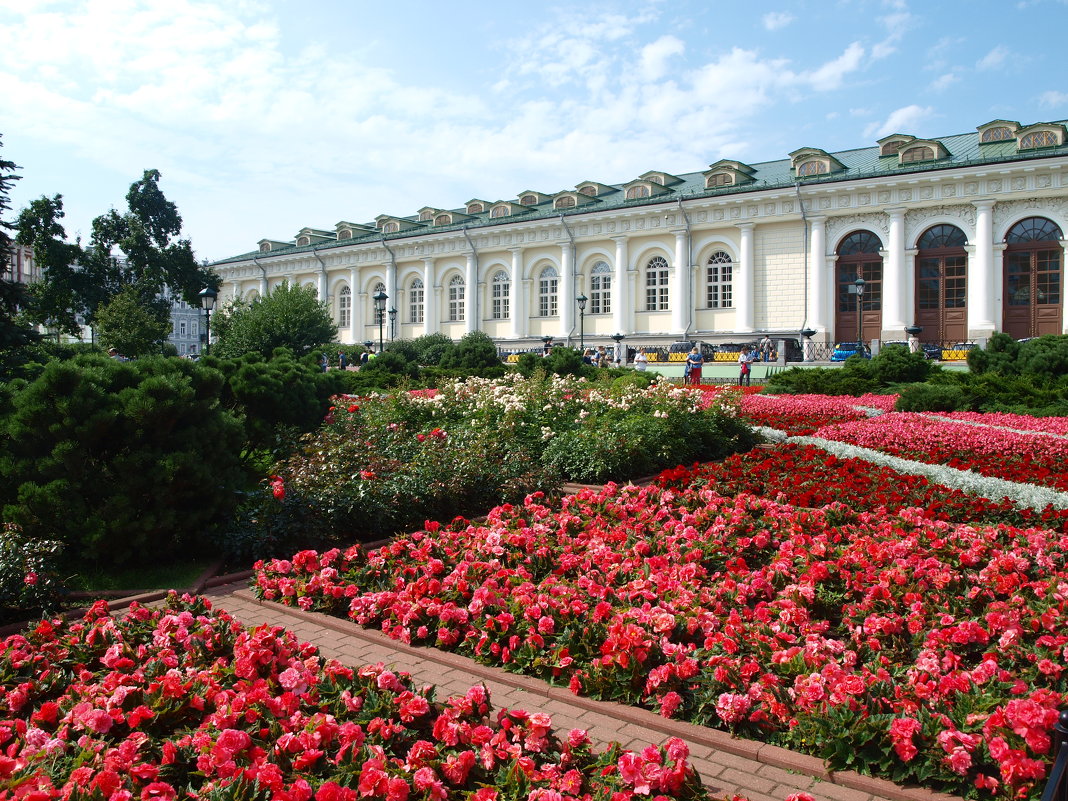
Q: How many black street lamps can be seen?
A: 5